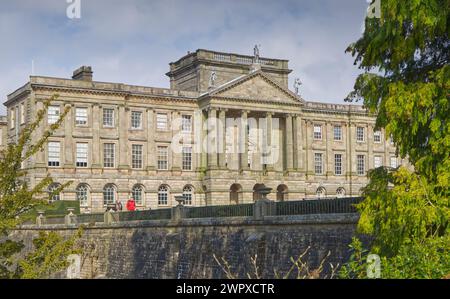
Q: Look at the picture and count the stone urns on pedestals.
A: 4